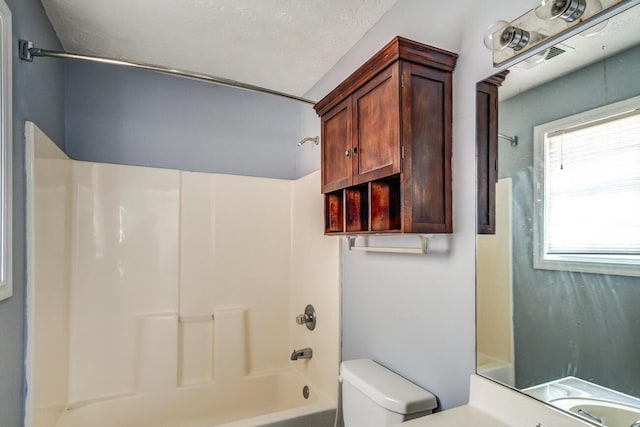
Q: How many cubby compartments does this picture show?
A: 3